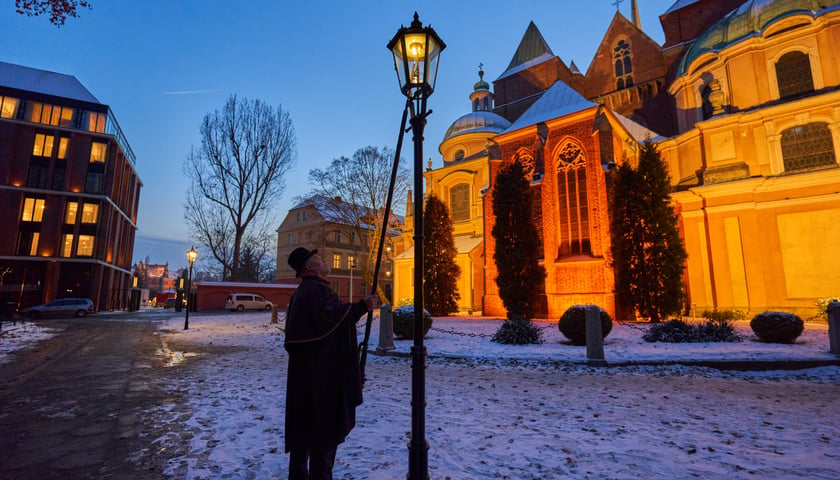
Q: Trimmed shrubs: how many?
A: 3